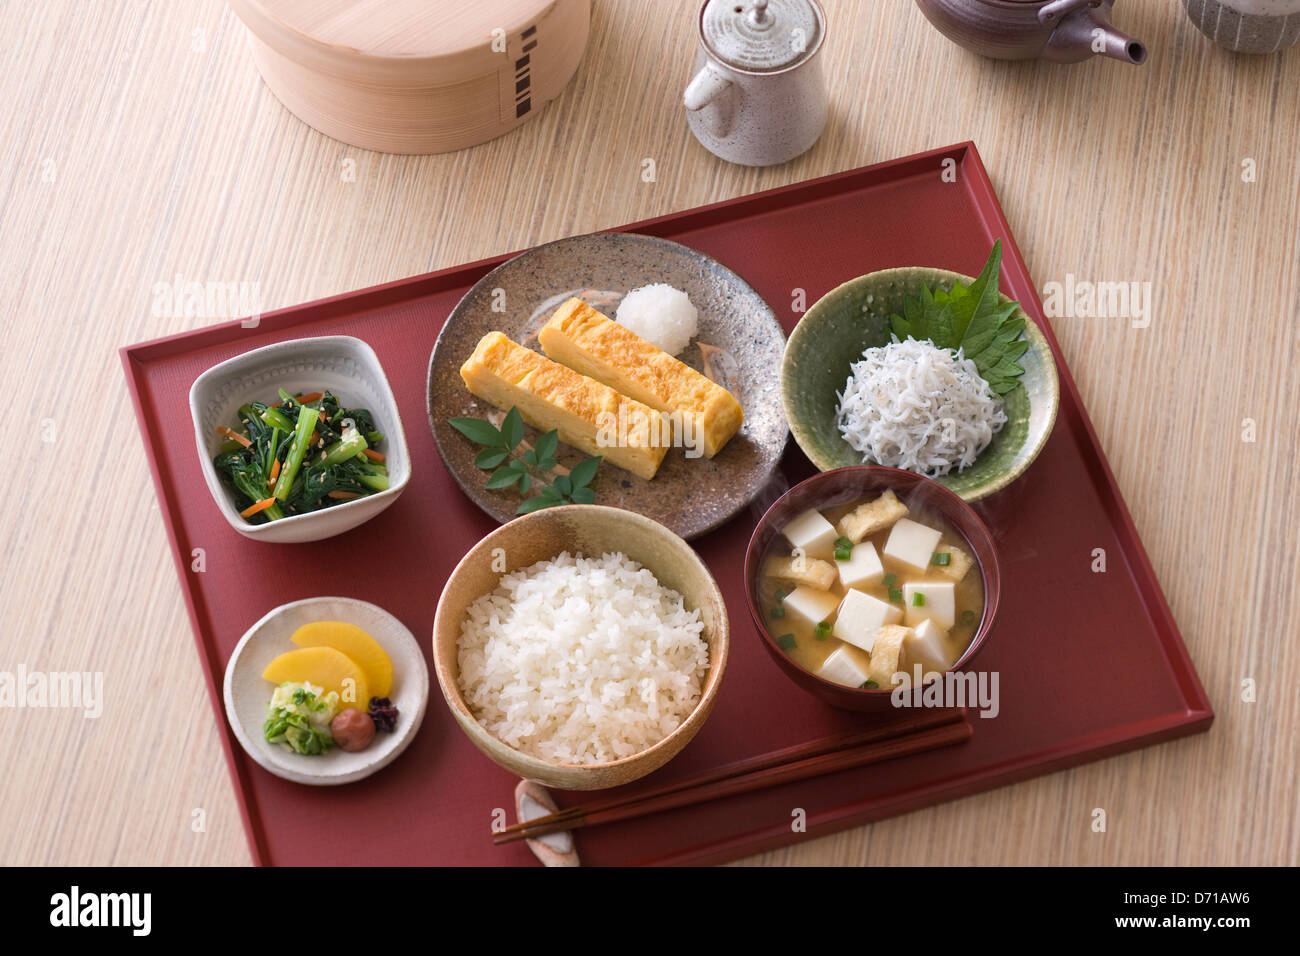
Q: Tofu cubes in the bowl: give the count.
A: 8